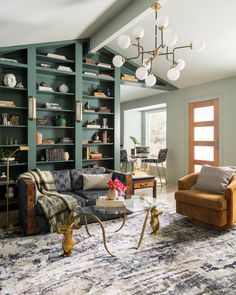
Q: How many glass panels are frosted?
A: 4